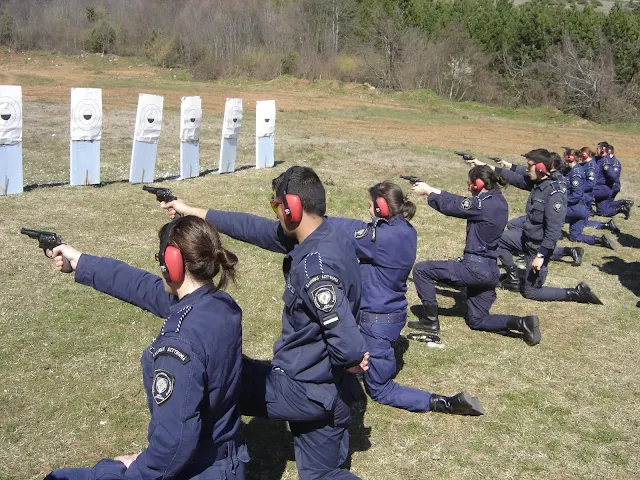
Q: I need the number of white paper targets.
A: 6